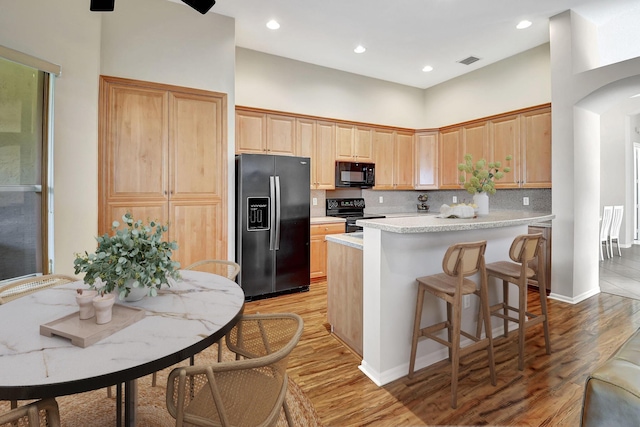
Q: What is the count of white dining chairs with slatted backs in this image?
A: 2